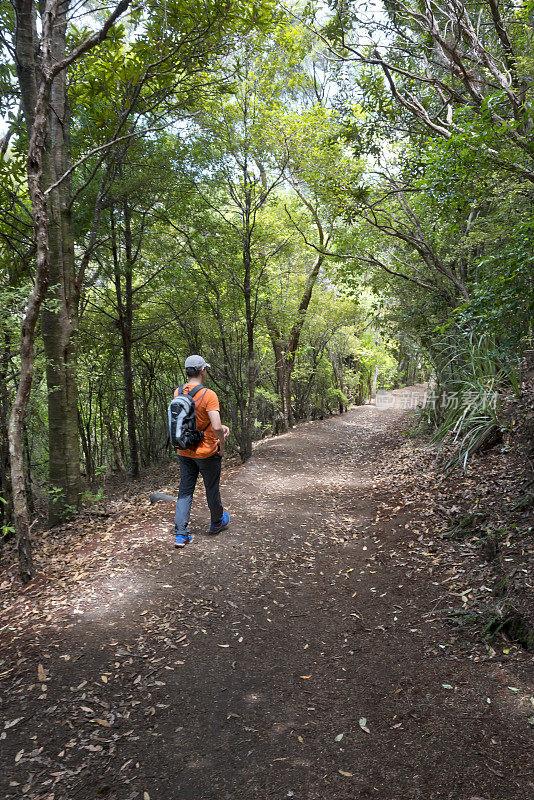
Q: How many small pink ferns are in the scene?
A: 0